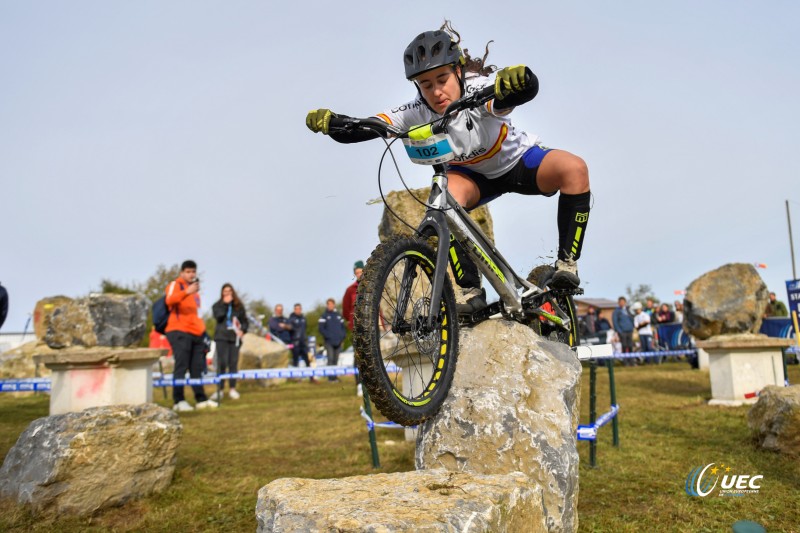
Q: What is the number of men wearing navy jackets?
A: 3